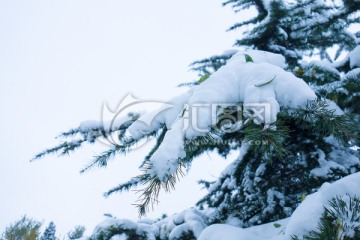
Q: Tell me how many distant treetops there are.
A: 3